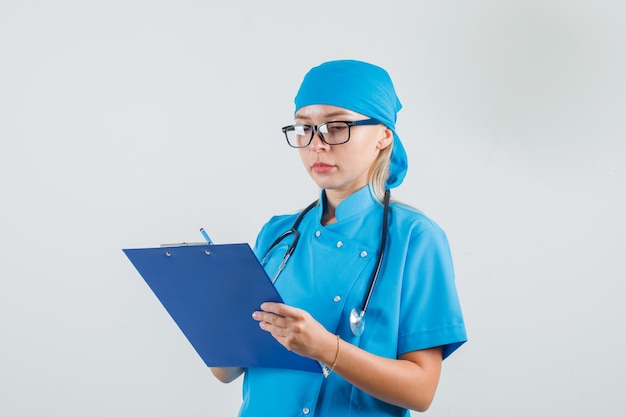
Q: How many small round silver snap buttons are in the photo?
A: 5